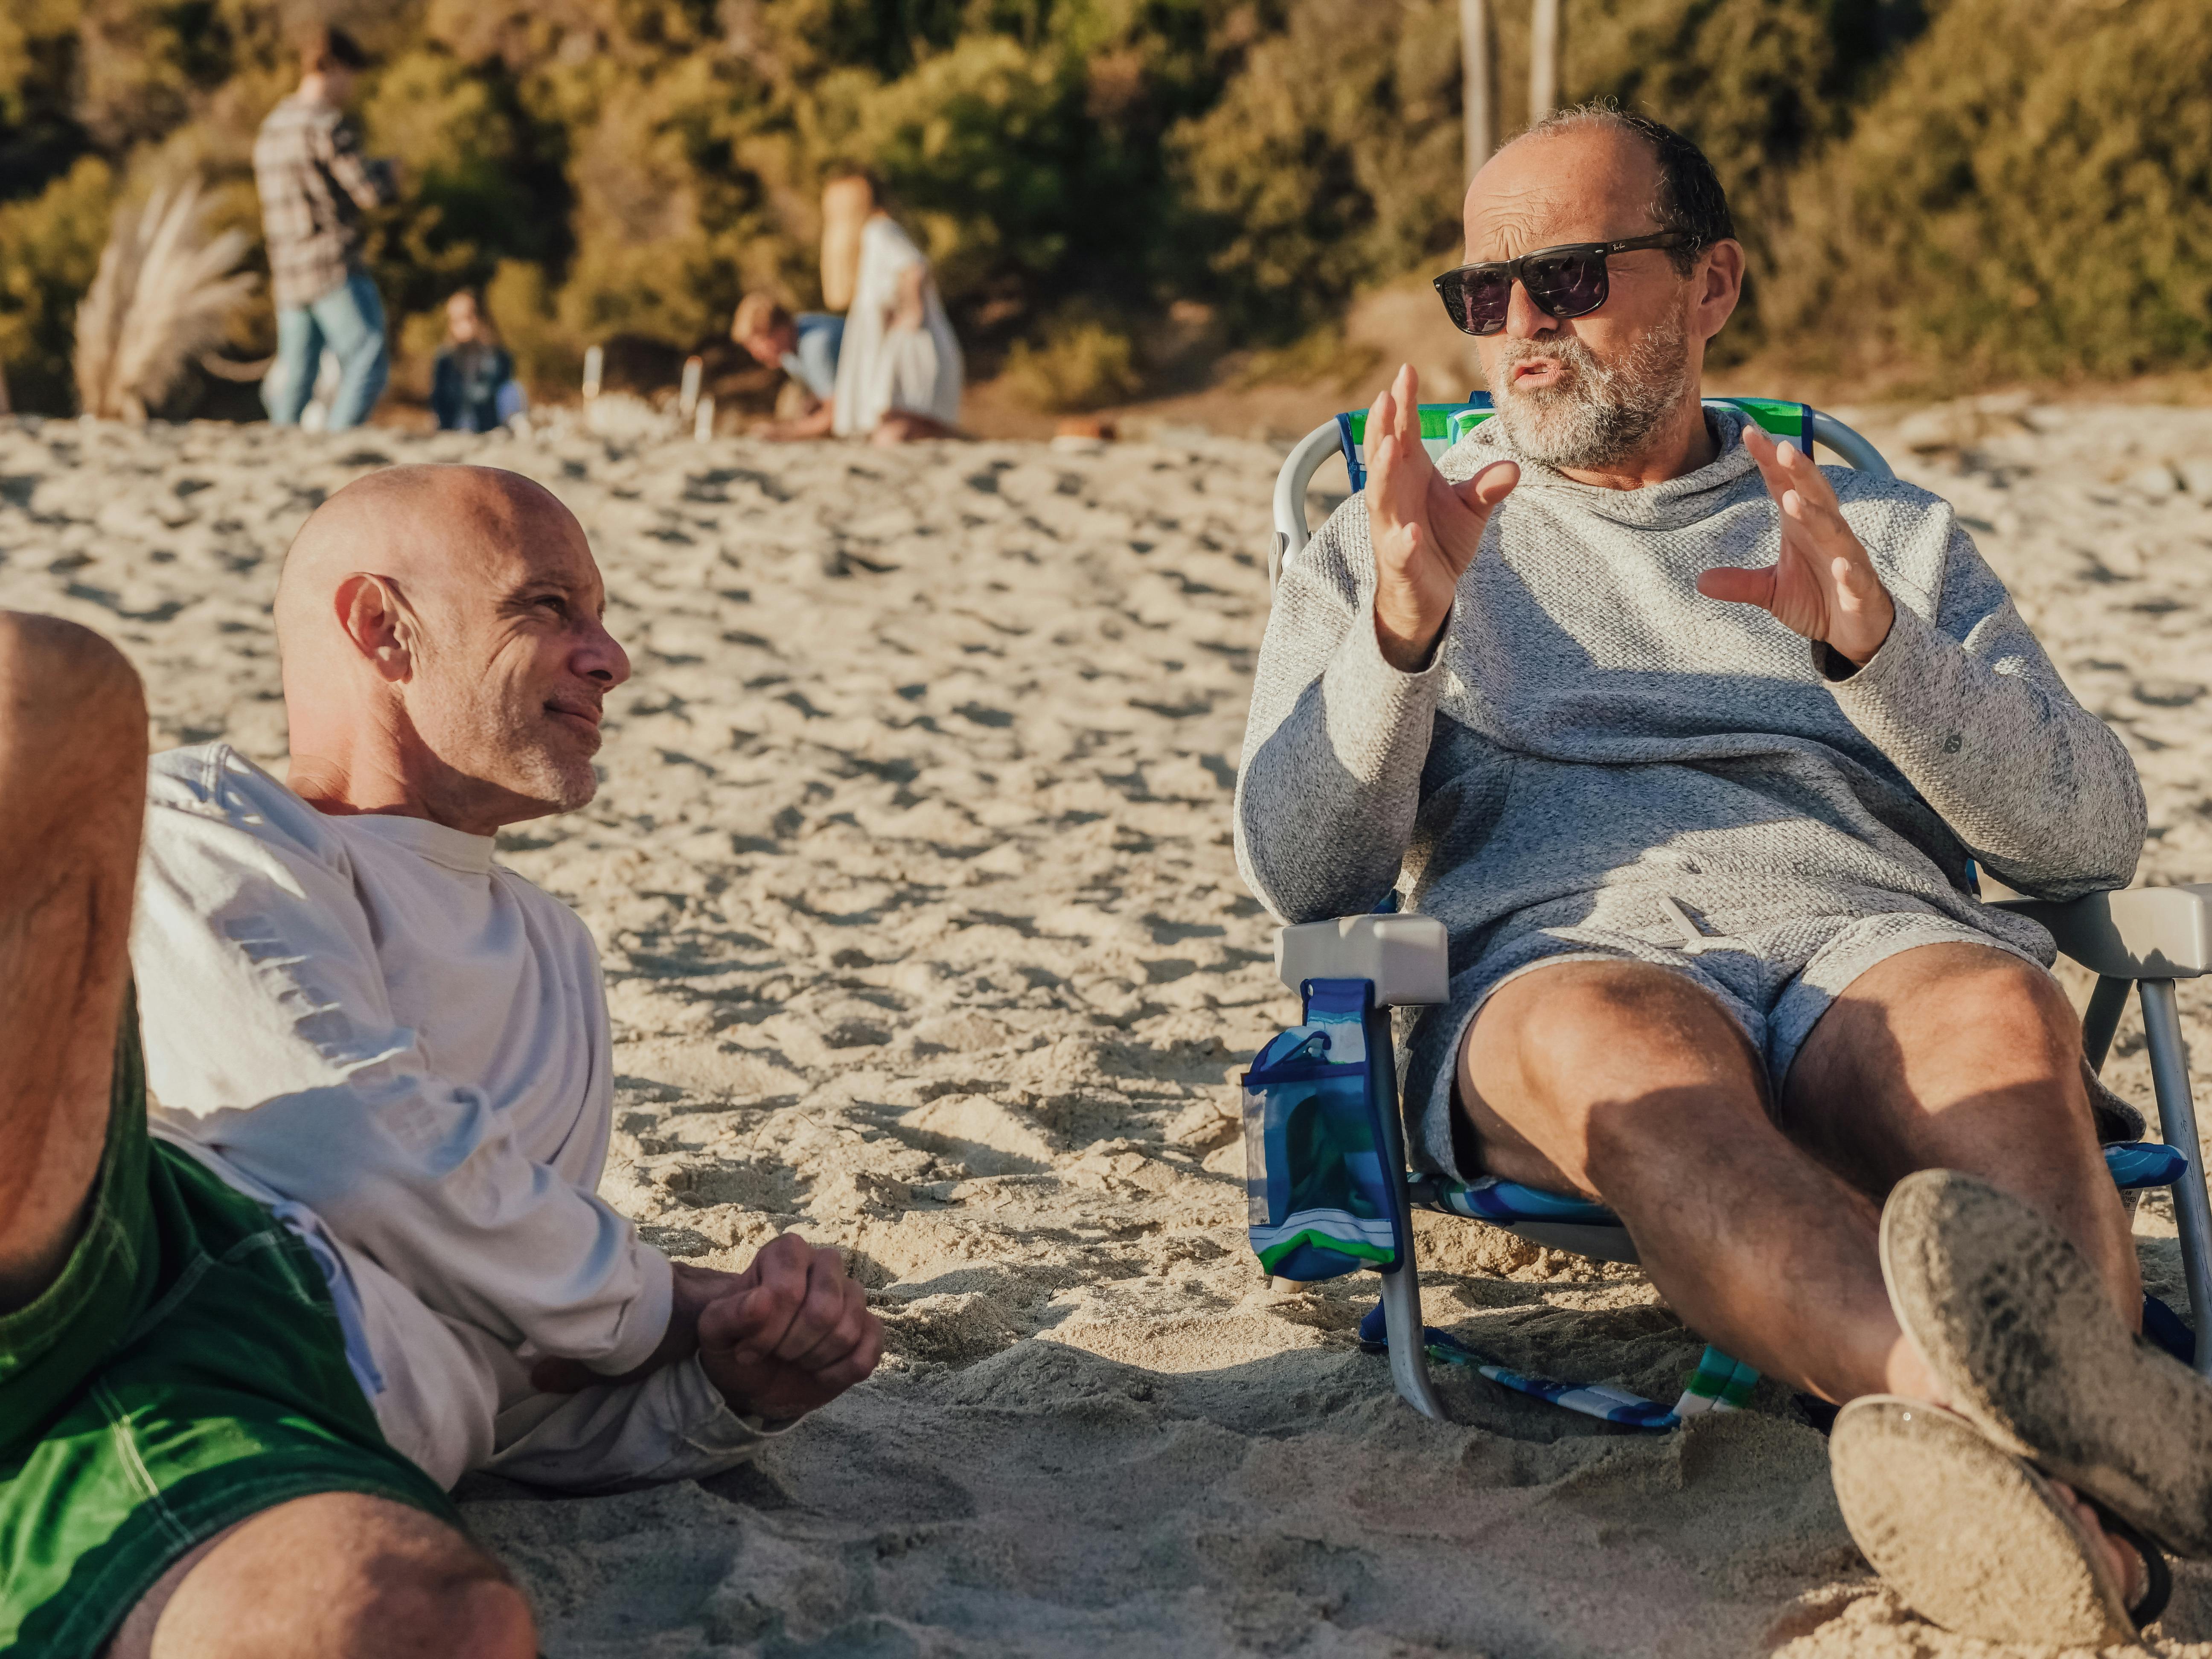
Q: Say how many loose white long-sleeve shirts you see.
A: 1